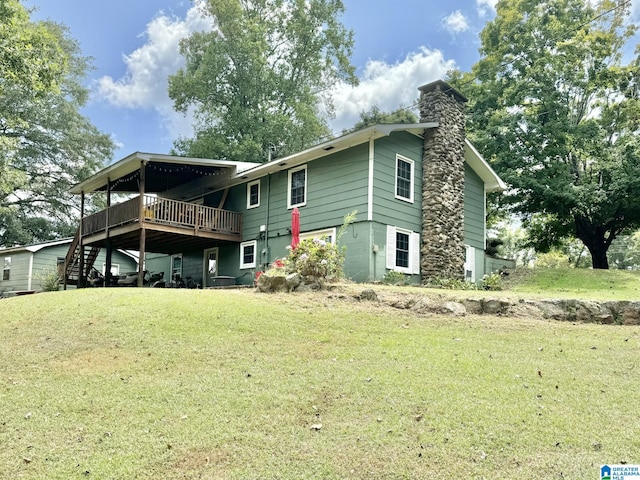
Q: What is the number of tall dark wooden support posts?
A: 3